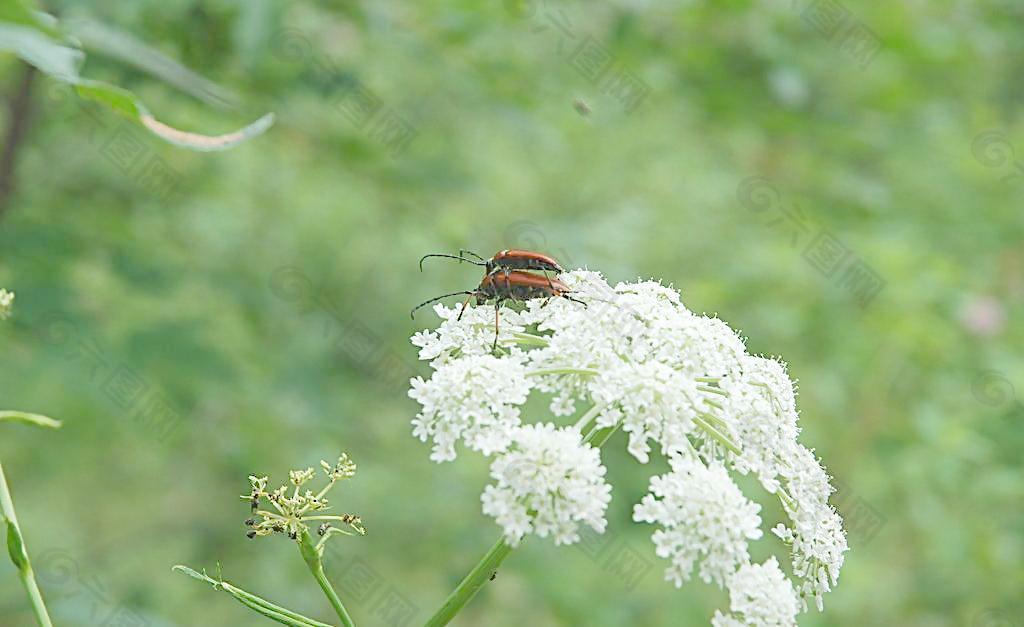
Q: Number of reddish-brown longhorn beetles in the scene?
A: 2